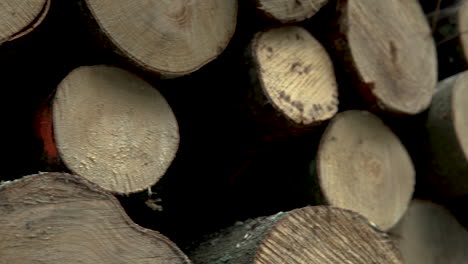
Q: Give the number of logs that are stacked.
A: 12